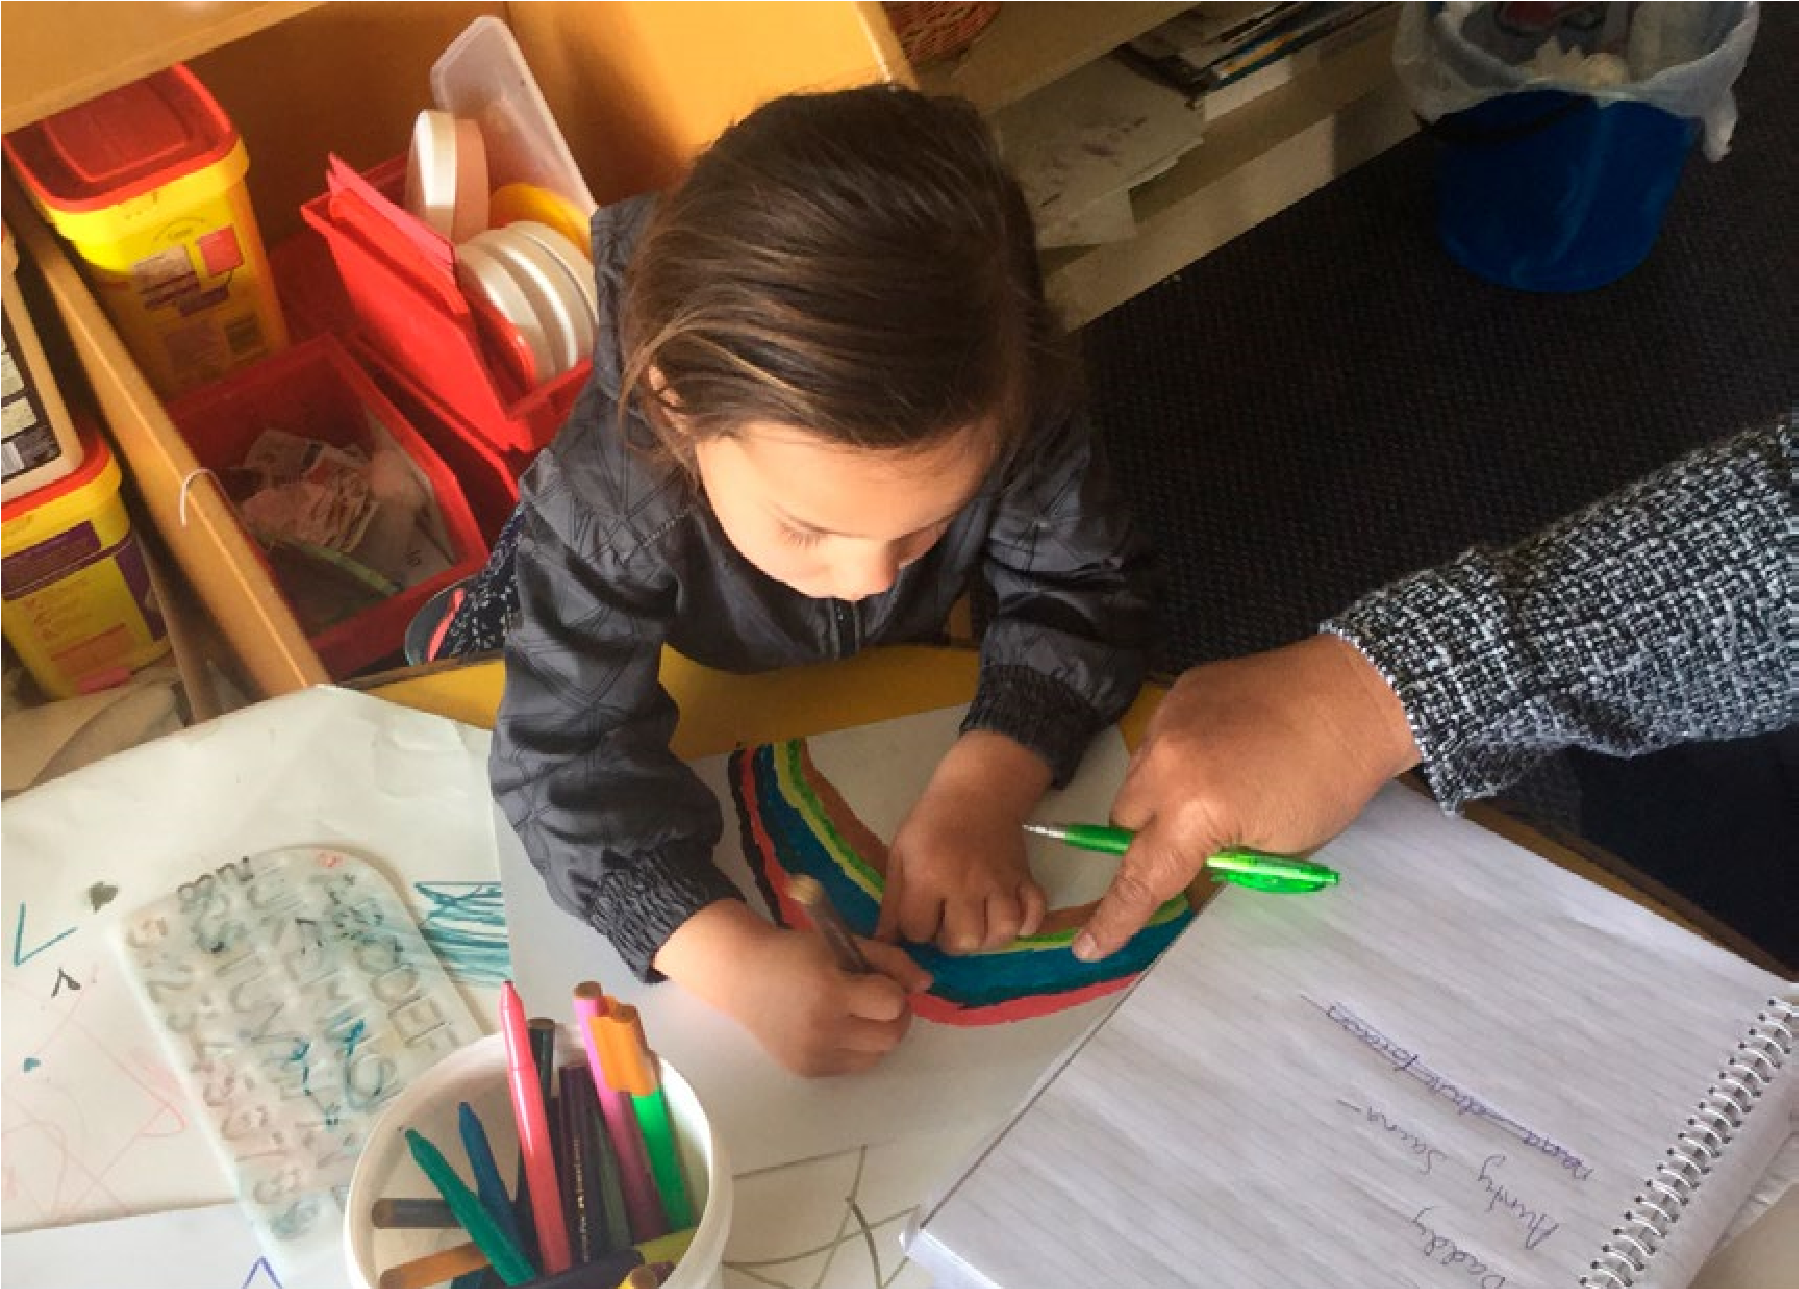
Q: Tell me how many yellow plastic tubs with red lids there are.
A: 2